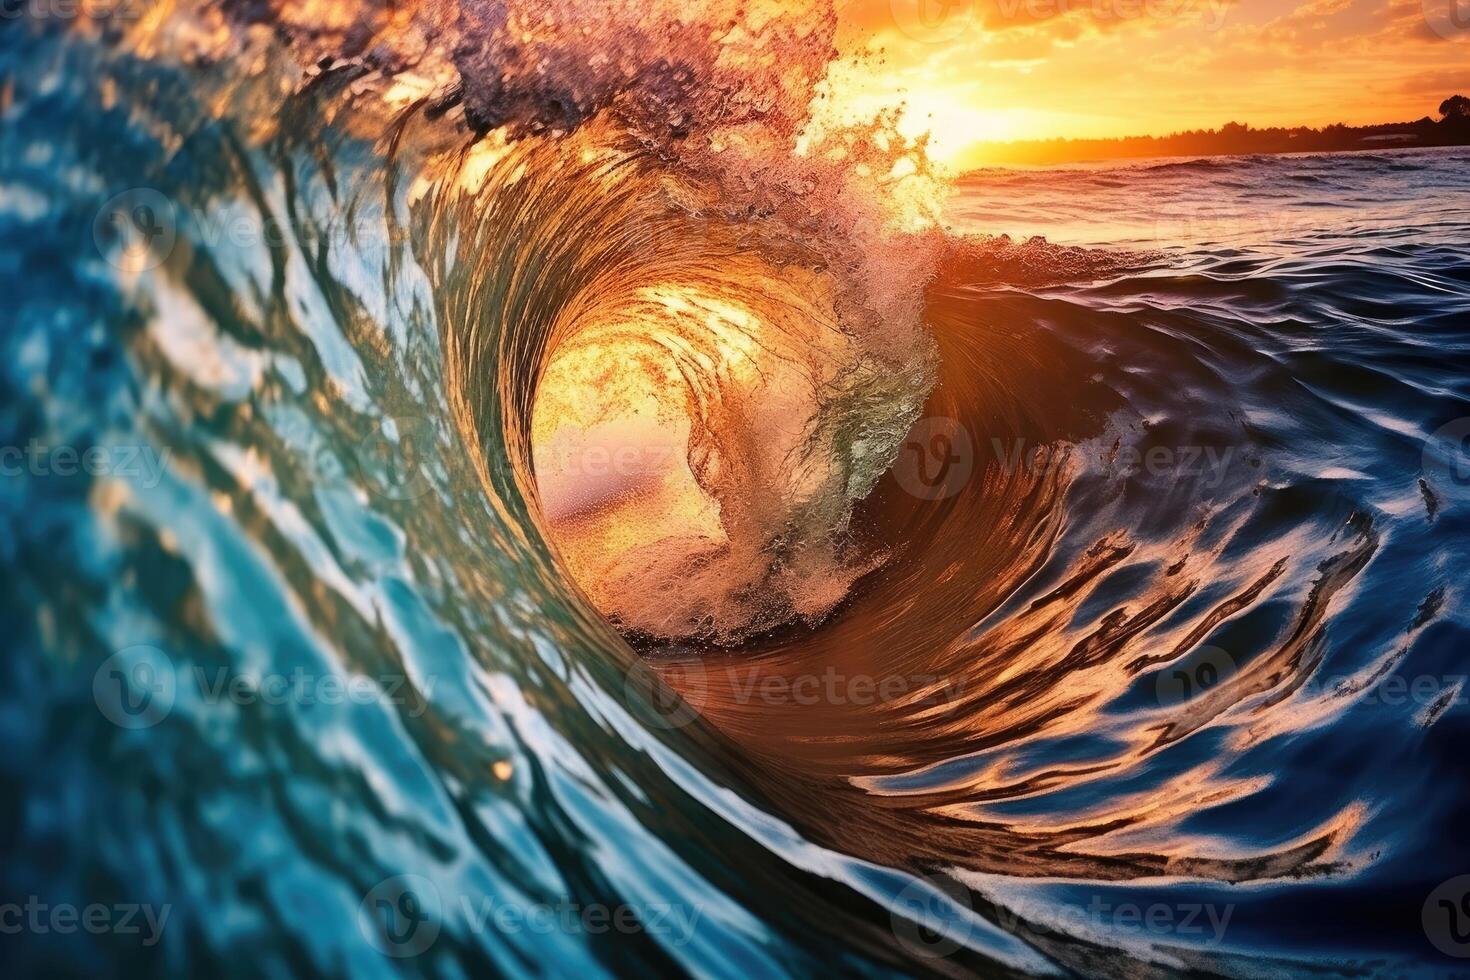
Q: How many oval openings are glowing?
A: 1